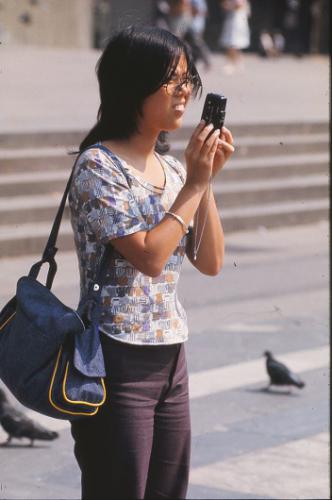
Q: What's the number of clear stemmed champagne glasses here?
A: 0